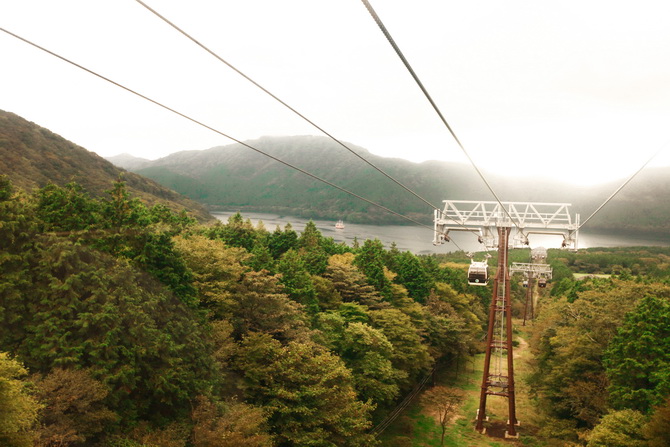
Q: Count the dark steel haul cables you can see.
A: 4